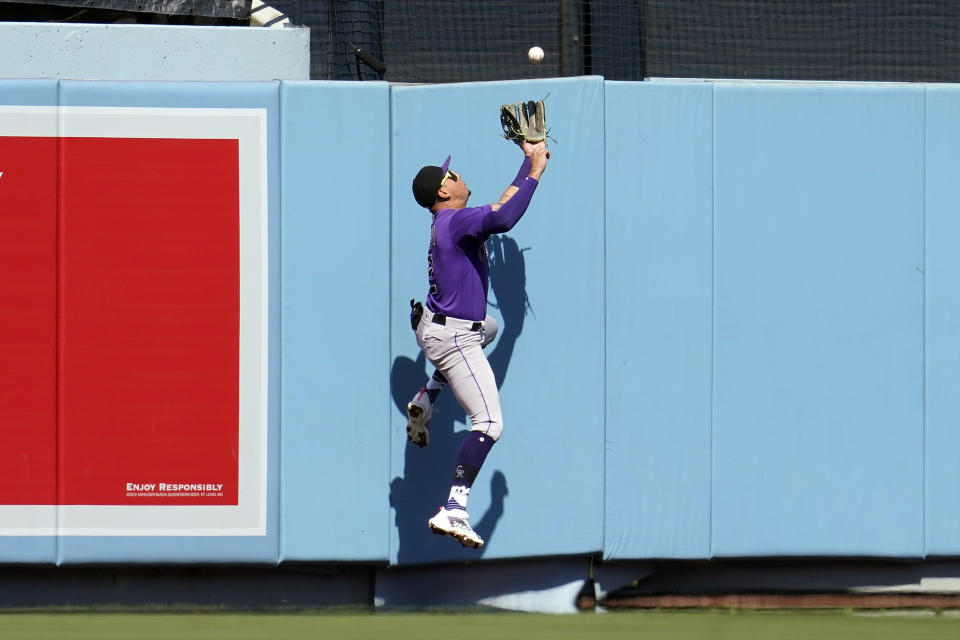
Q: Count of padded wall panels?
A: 7